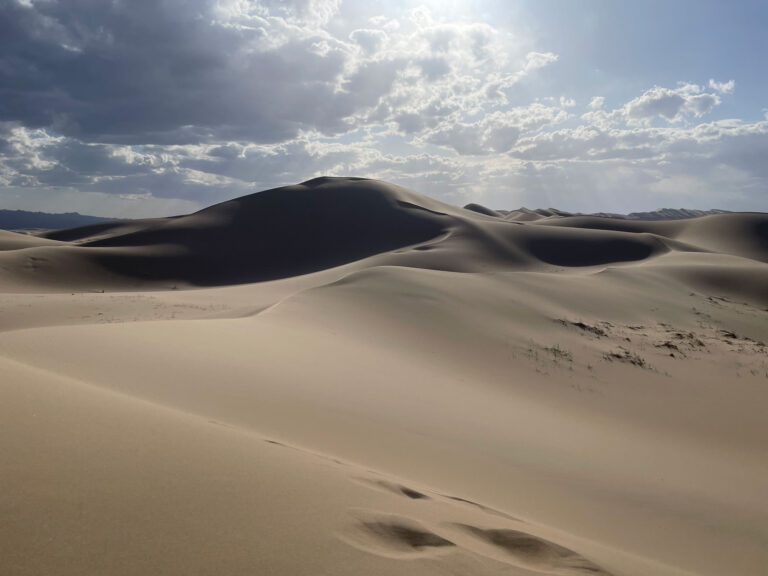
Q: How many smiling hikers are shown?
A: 0